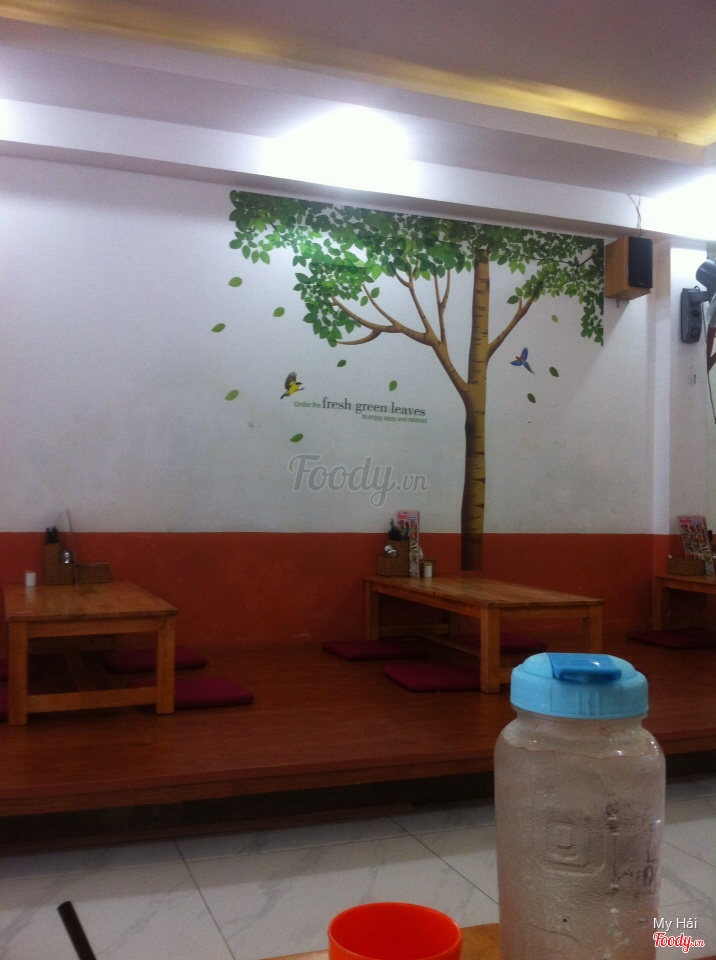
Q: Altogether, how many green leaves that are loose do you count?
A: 10